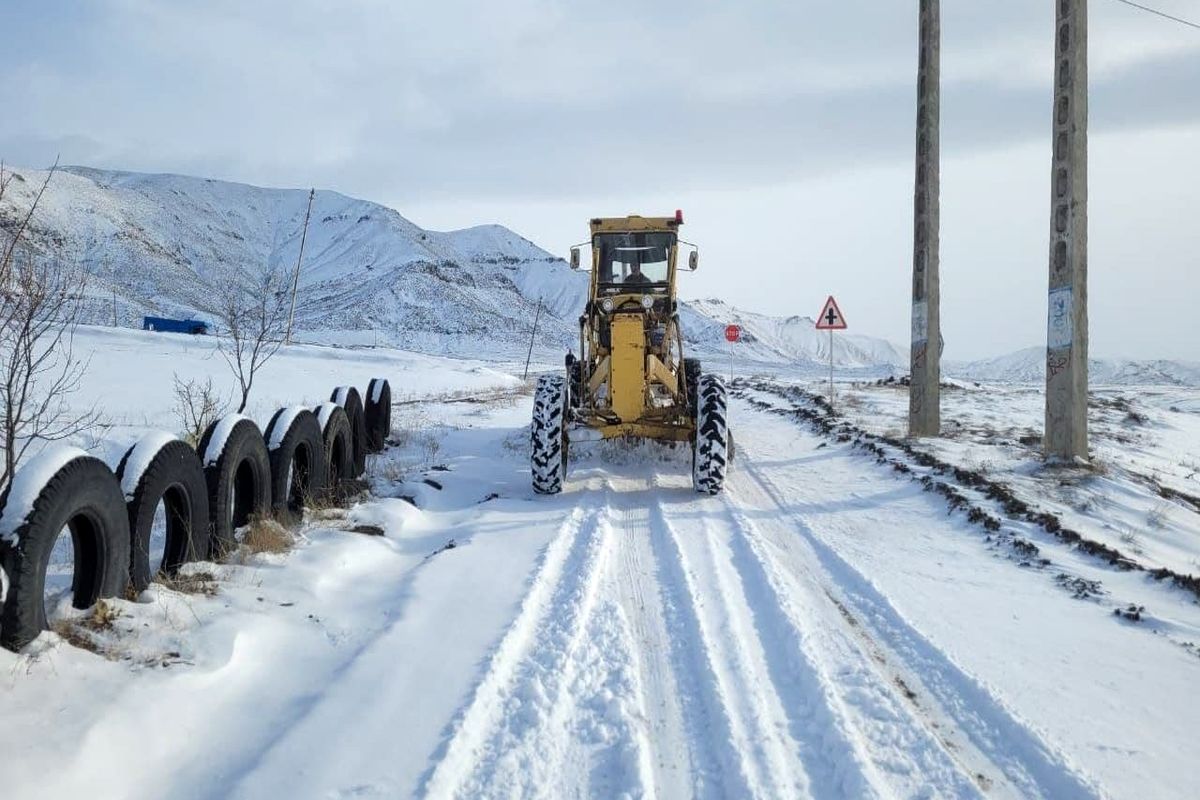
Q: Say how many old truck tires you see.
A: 7